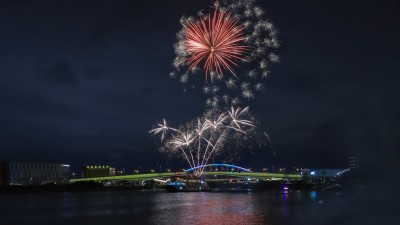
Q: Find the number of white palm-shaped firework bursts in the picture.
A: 5